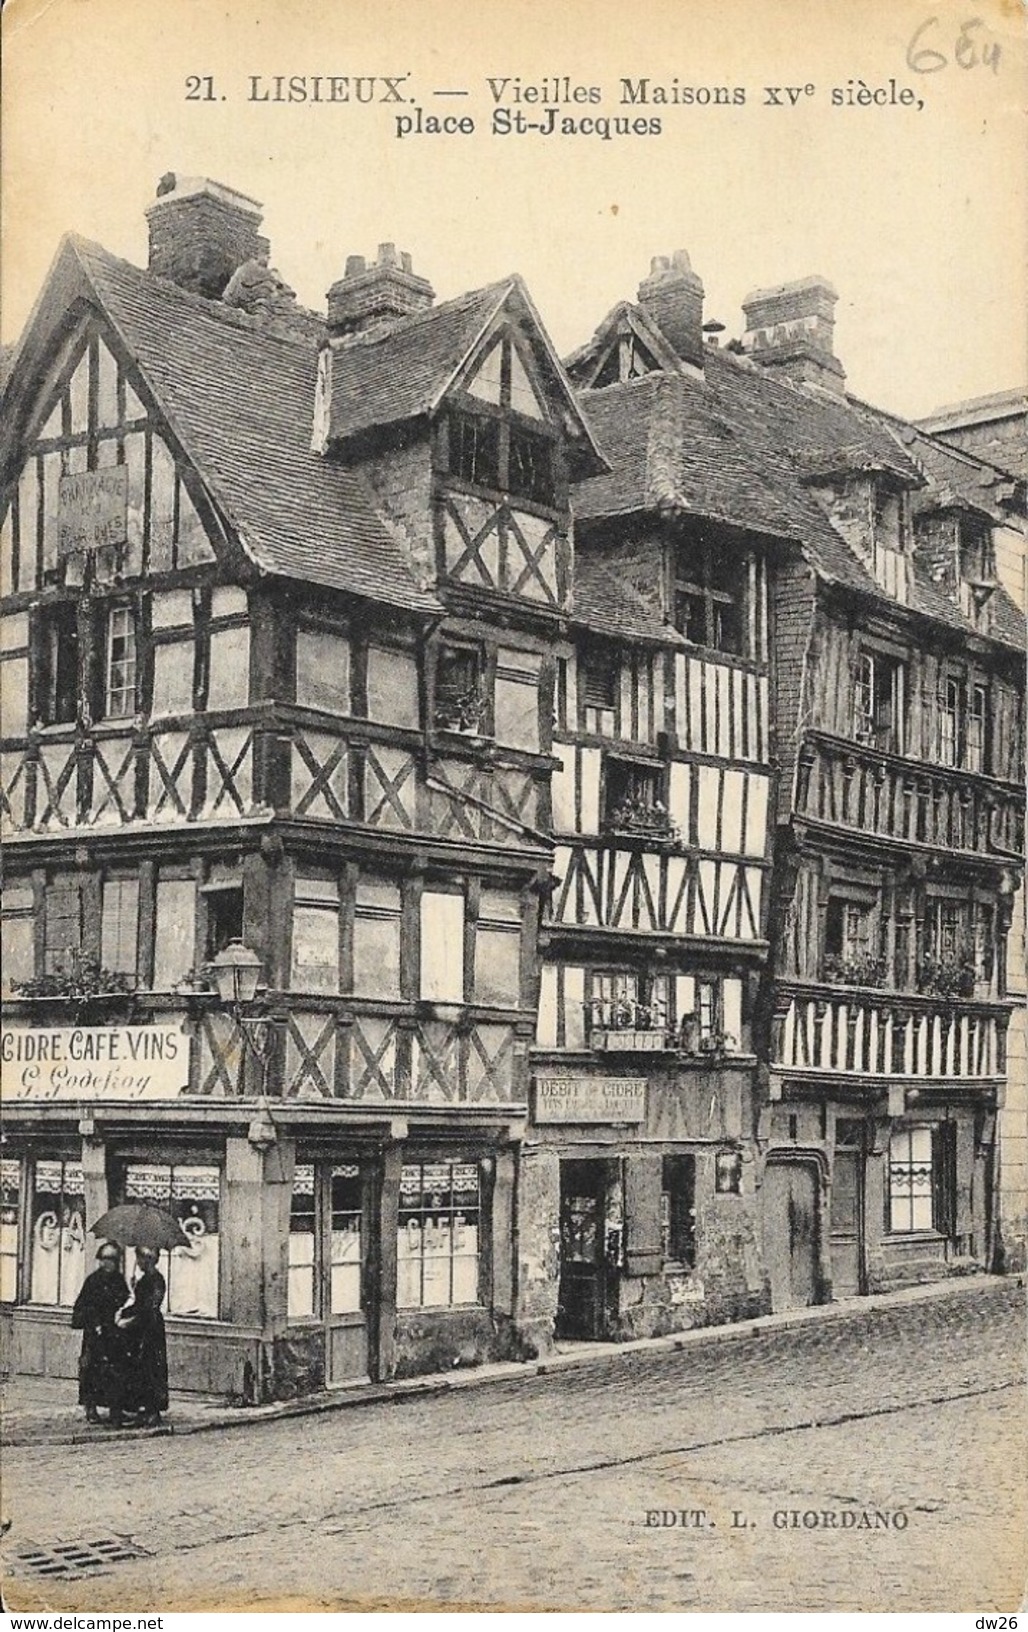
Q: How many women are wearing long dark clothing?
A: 2